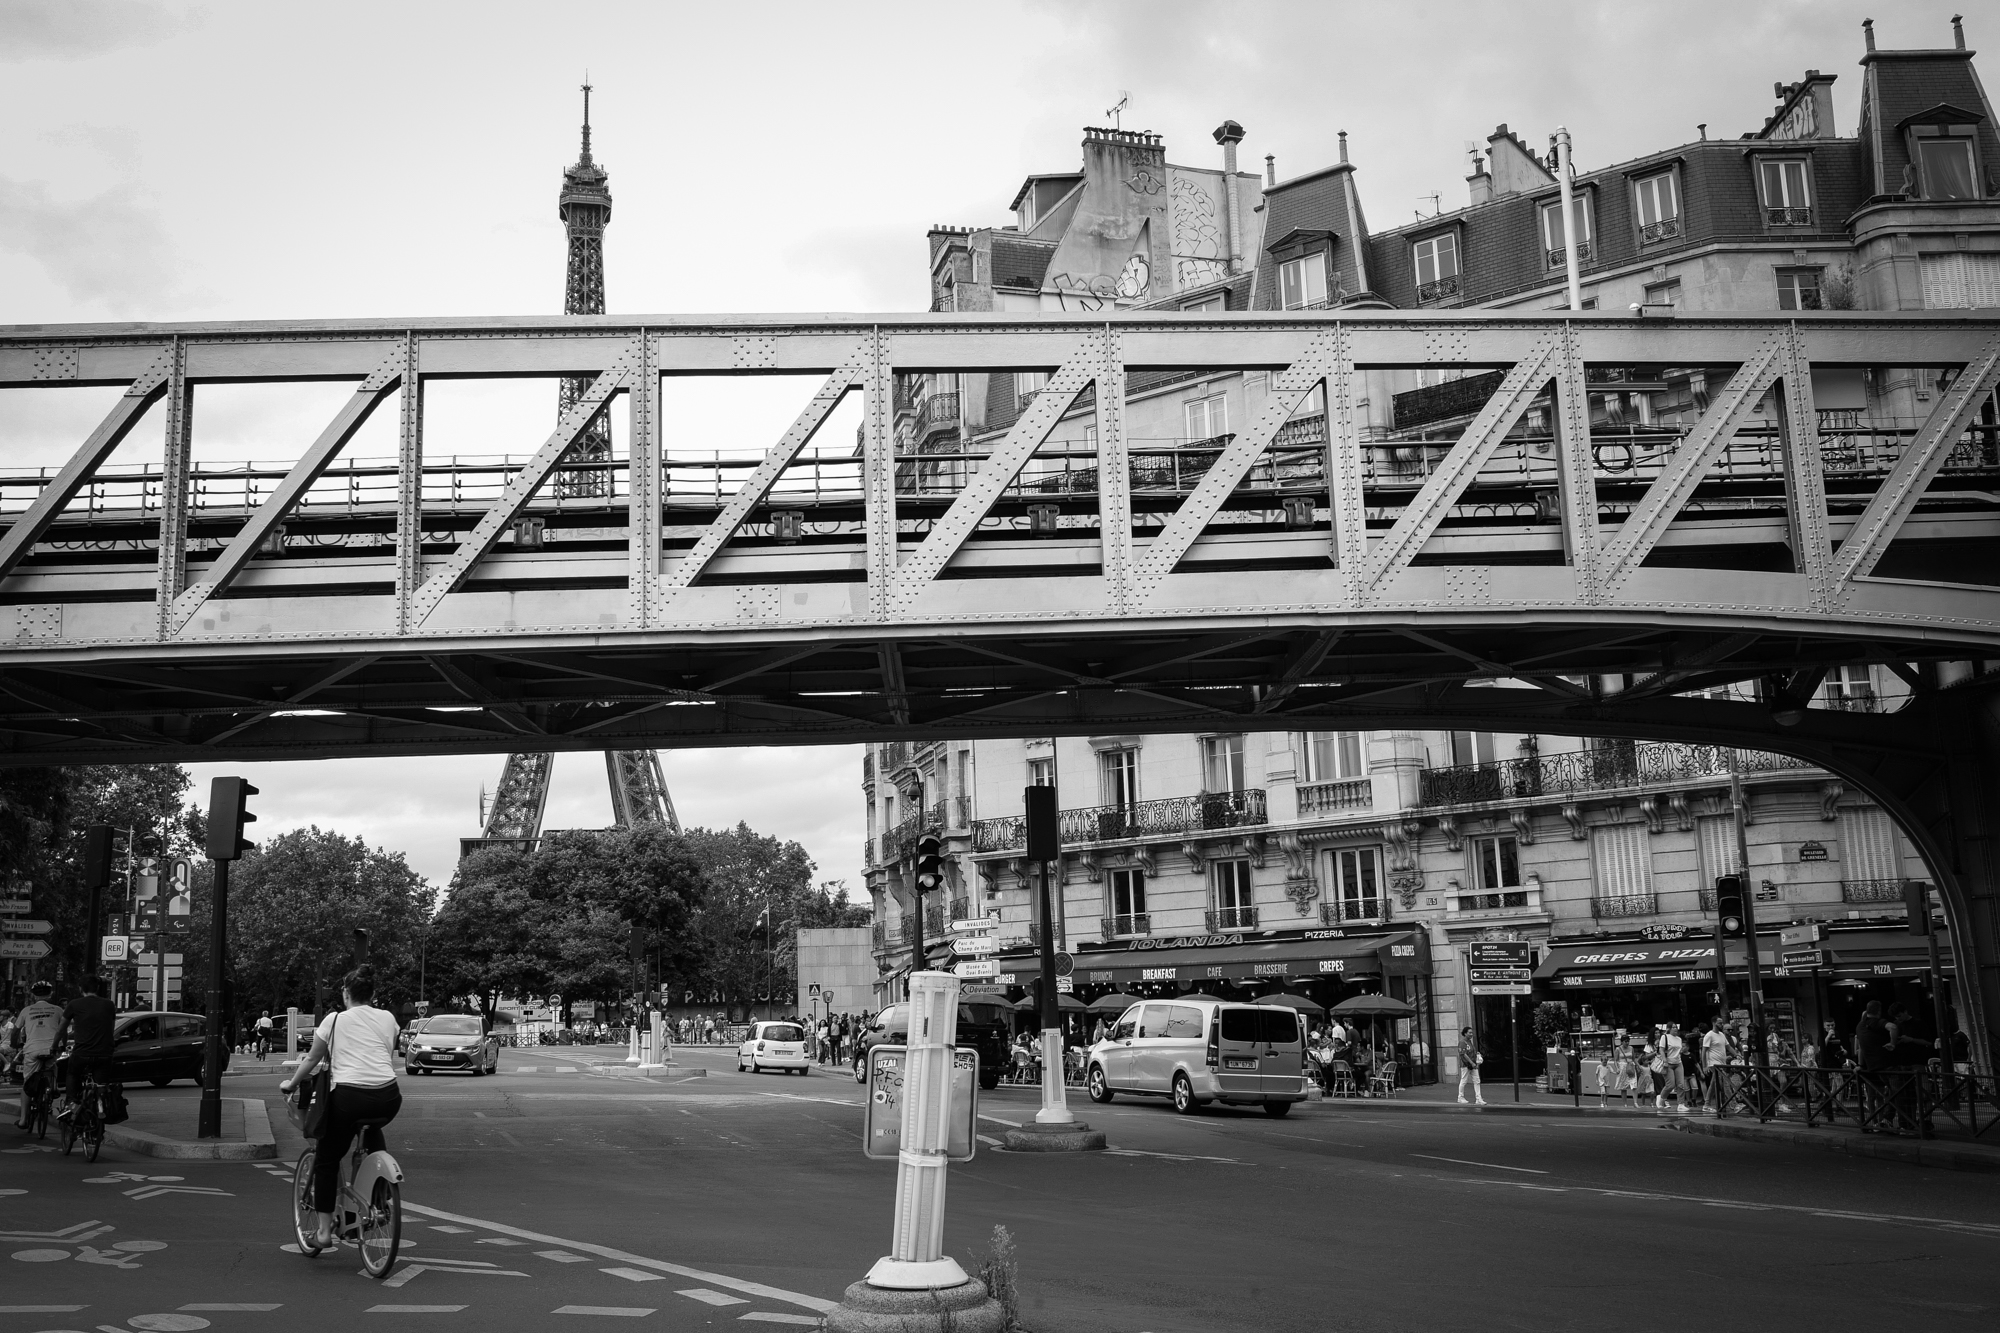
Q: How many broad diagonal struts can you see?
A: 9